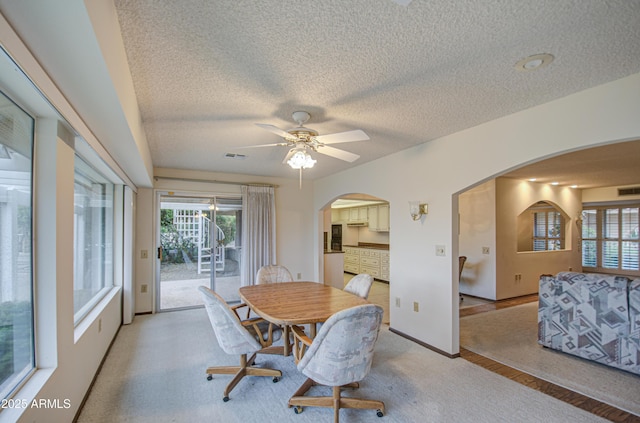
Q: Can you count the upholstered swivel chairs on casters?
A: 4